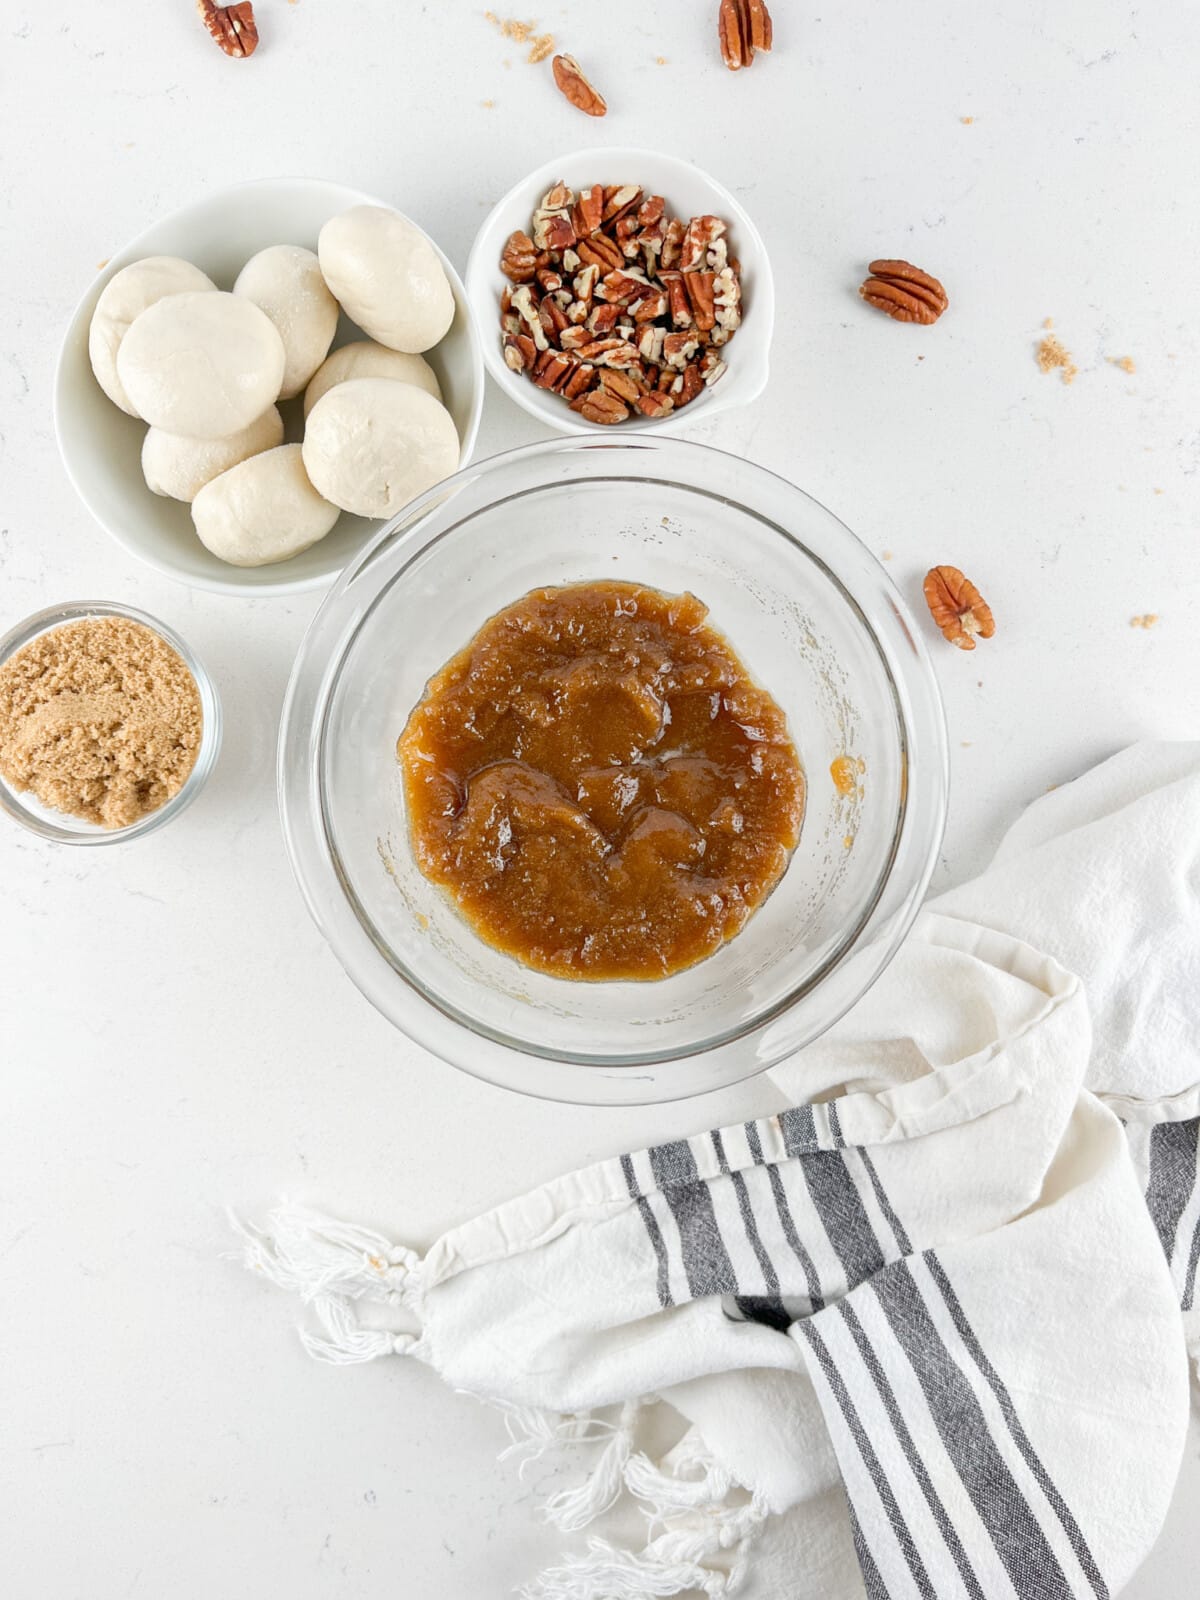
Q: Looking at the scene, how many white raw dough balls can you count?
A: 8